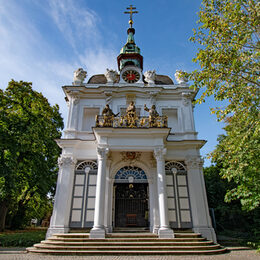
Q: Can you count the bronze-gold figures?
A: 3